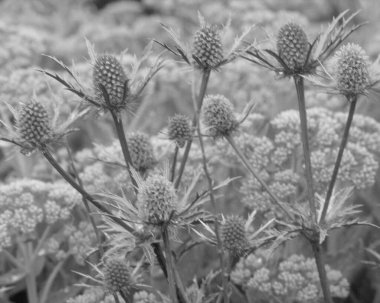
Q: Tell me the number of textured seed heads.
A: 11